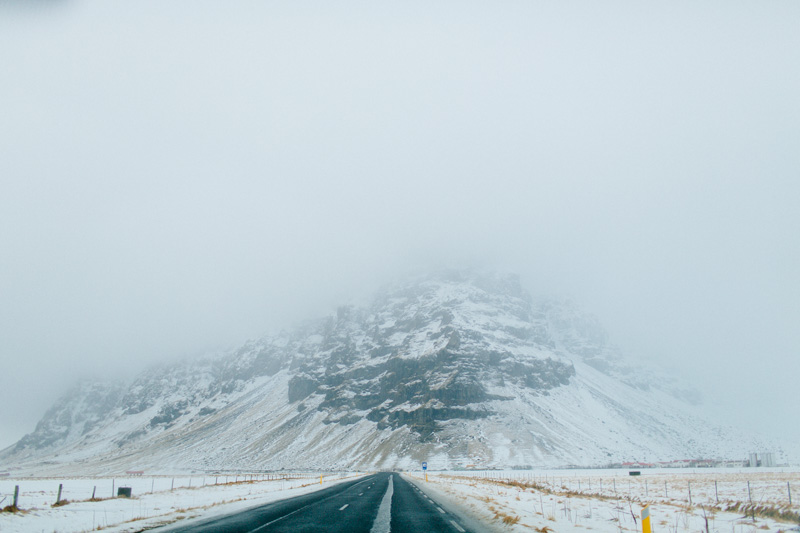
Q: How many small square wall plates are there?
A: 0